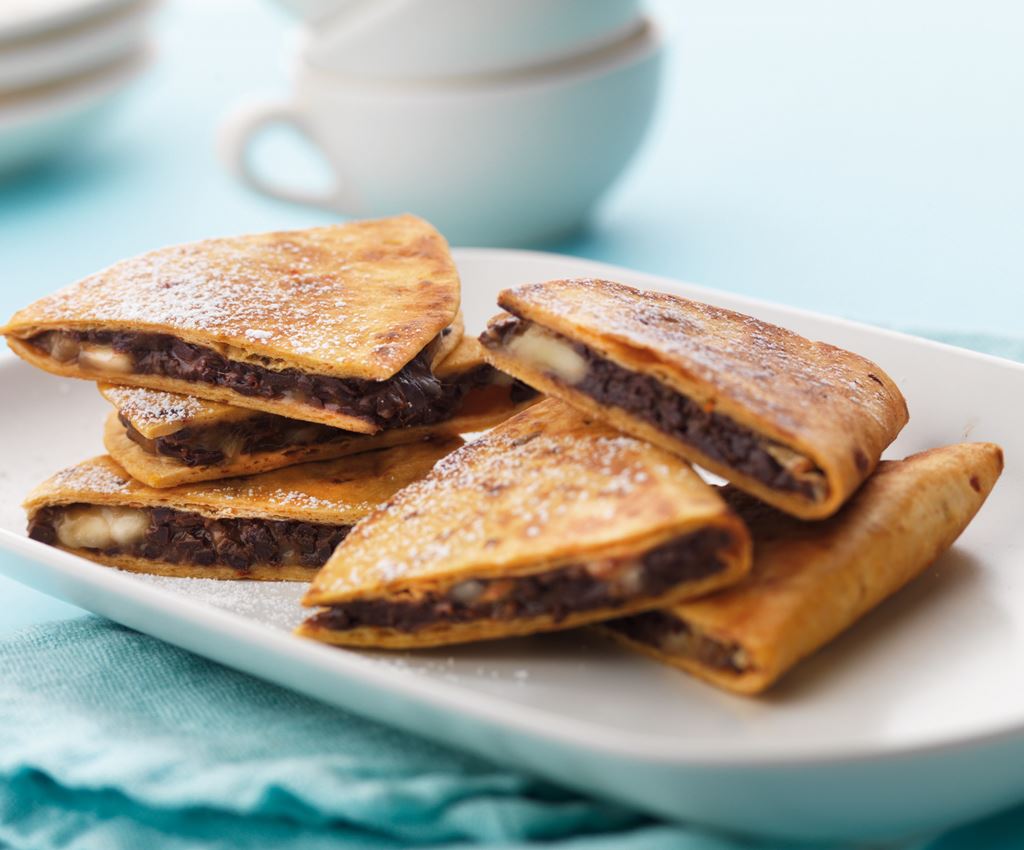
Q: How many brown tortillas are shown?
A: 6